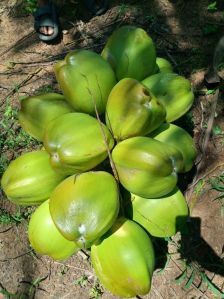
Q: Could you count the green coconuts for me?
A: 14